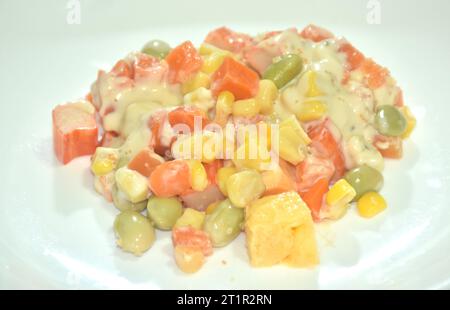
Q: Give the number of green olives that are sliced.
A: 0